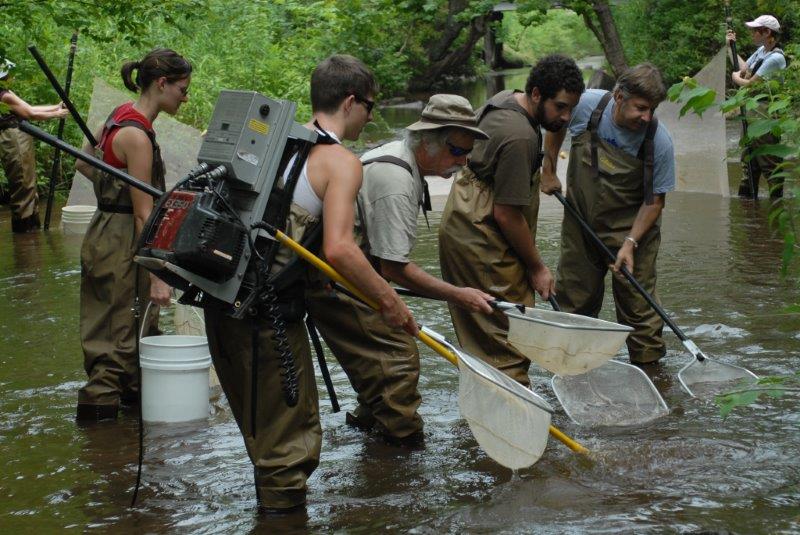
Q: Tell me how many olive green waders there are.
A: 7